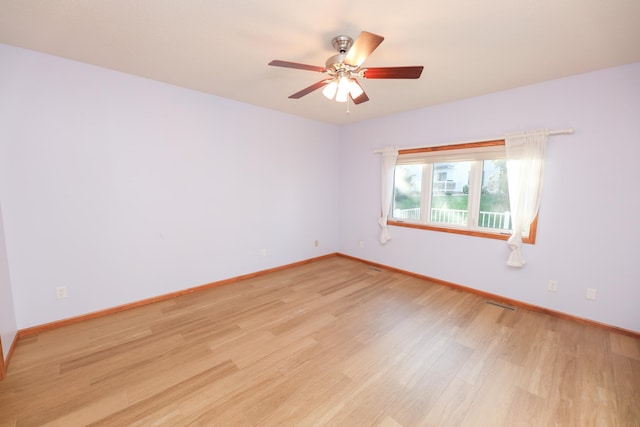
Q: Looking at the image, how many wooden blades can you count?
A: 5